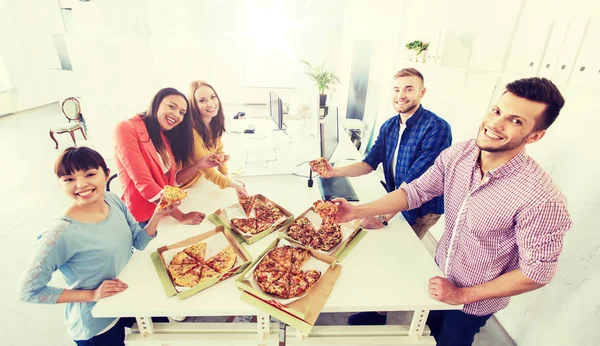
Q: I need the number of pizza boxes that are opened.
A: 4